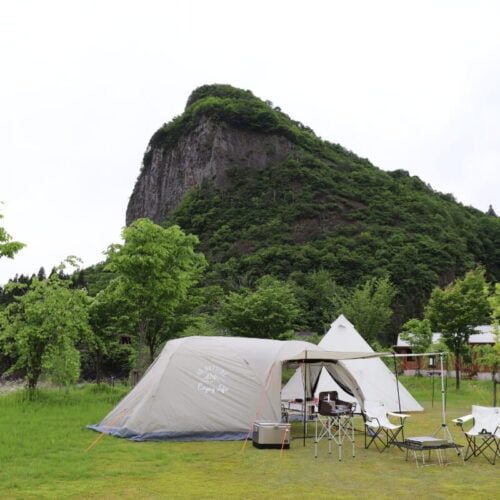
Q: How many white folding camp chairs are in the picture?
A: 2